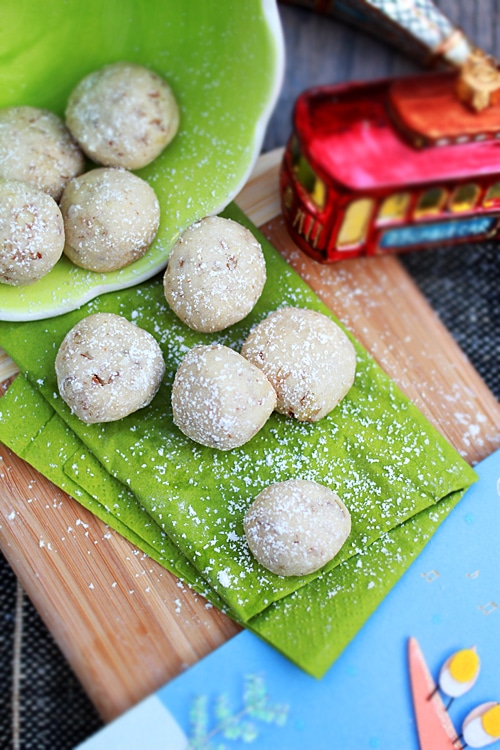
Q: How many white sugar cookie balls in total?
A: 9